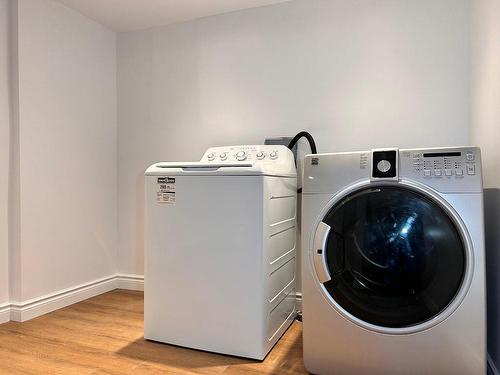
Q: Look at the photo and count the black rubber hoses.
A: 1